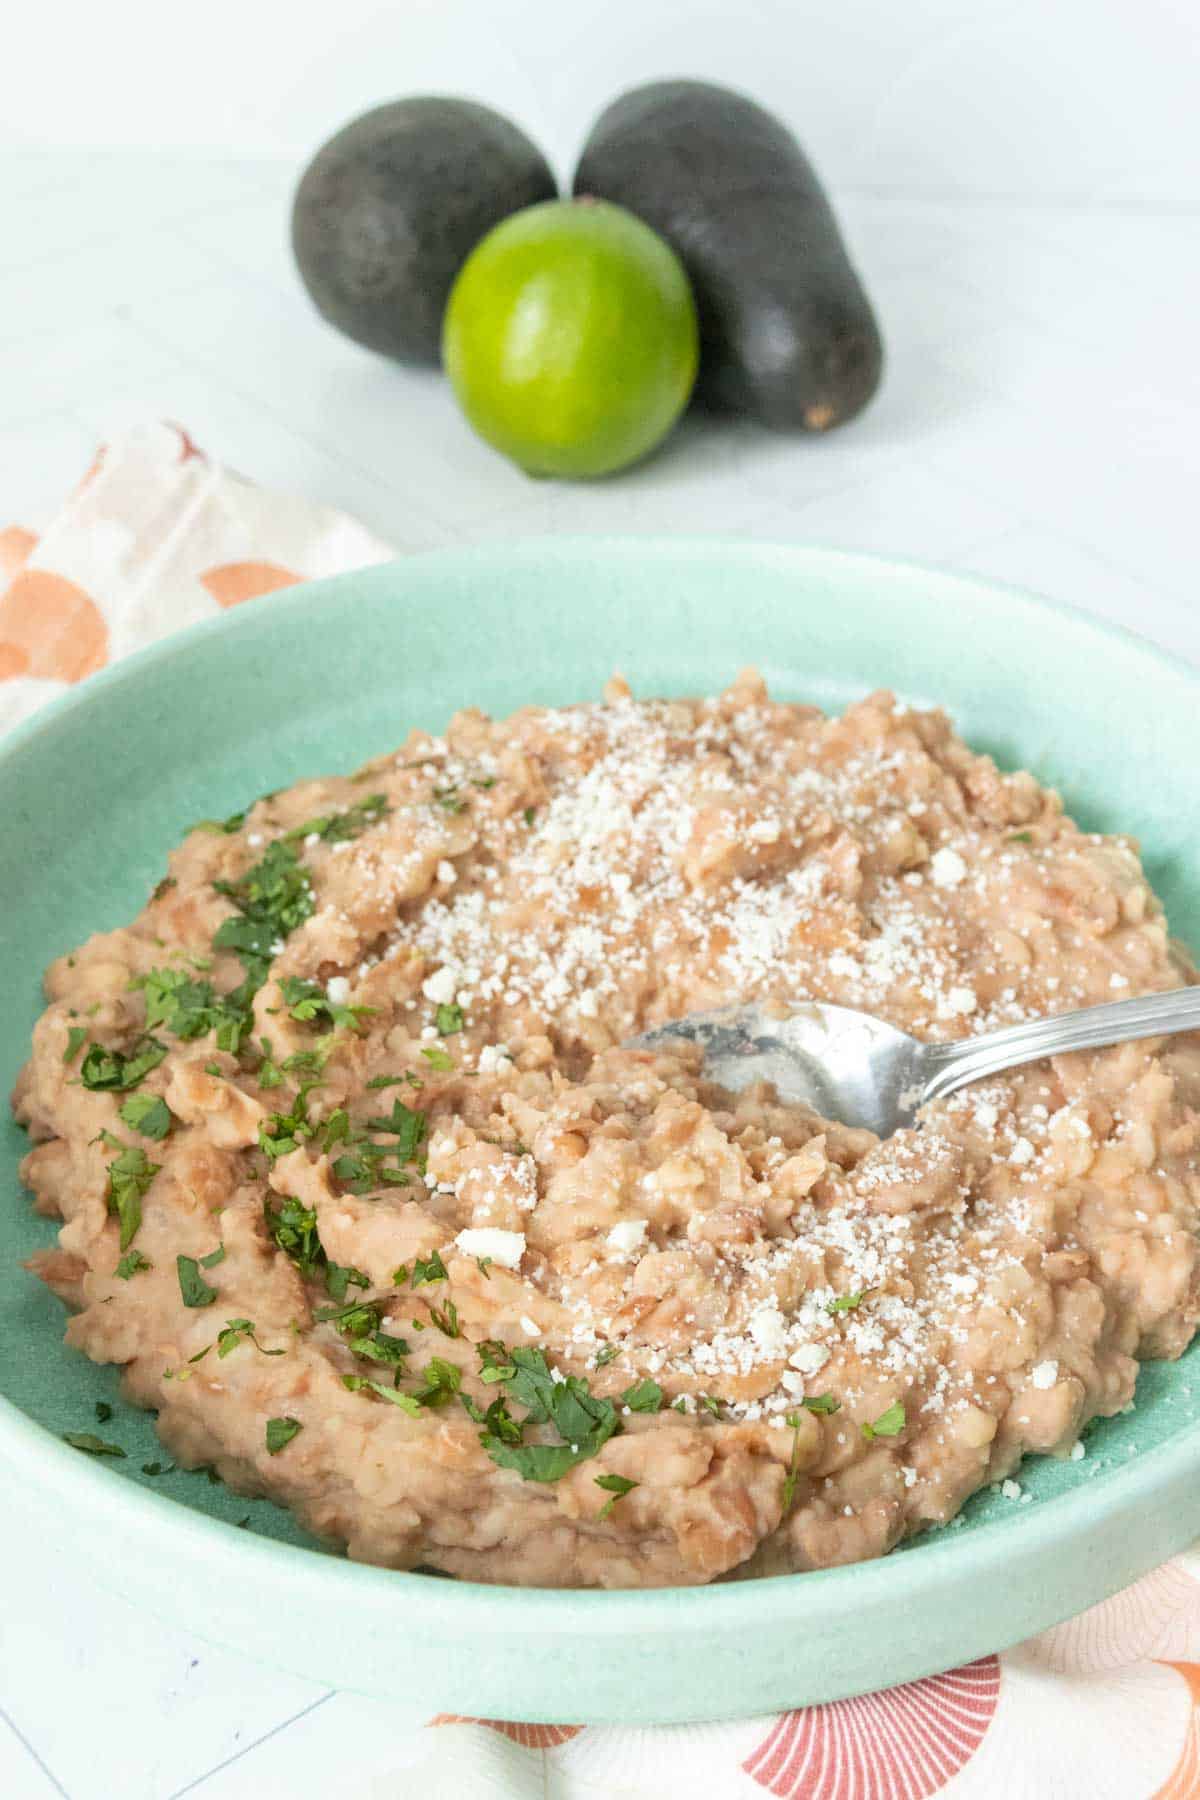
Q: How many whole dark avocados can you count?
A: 2